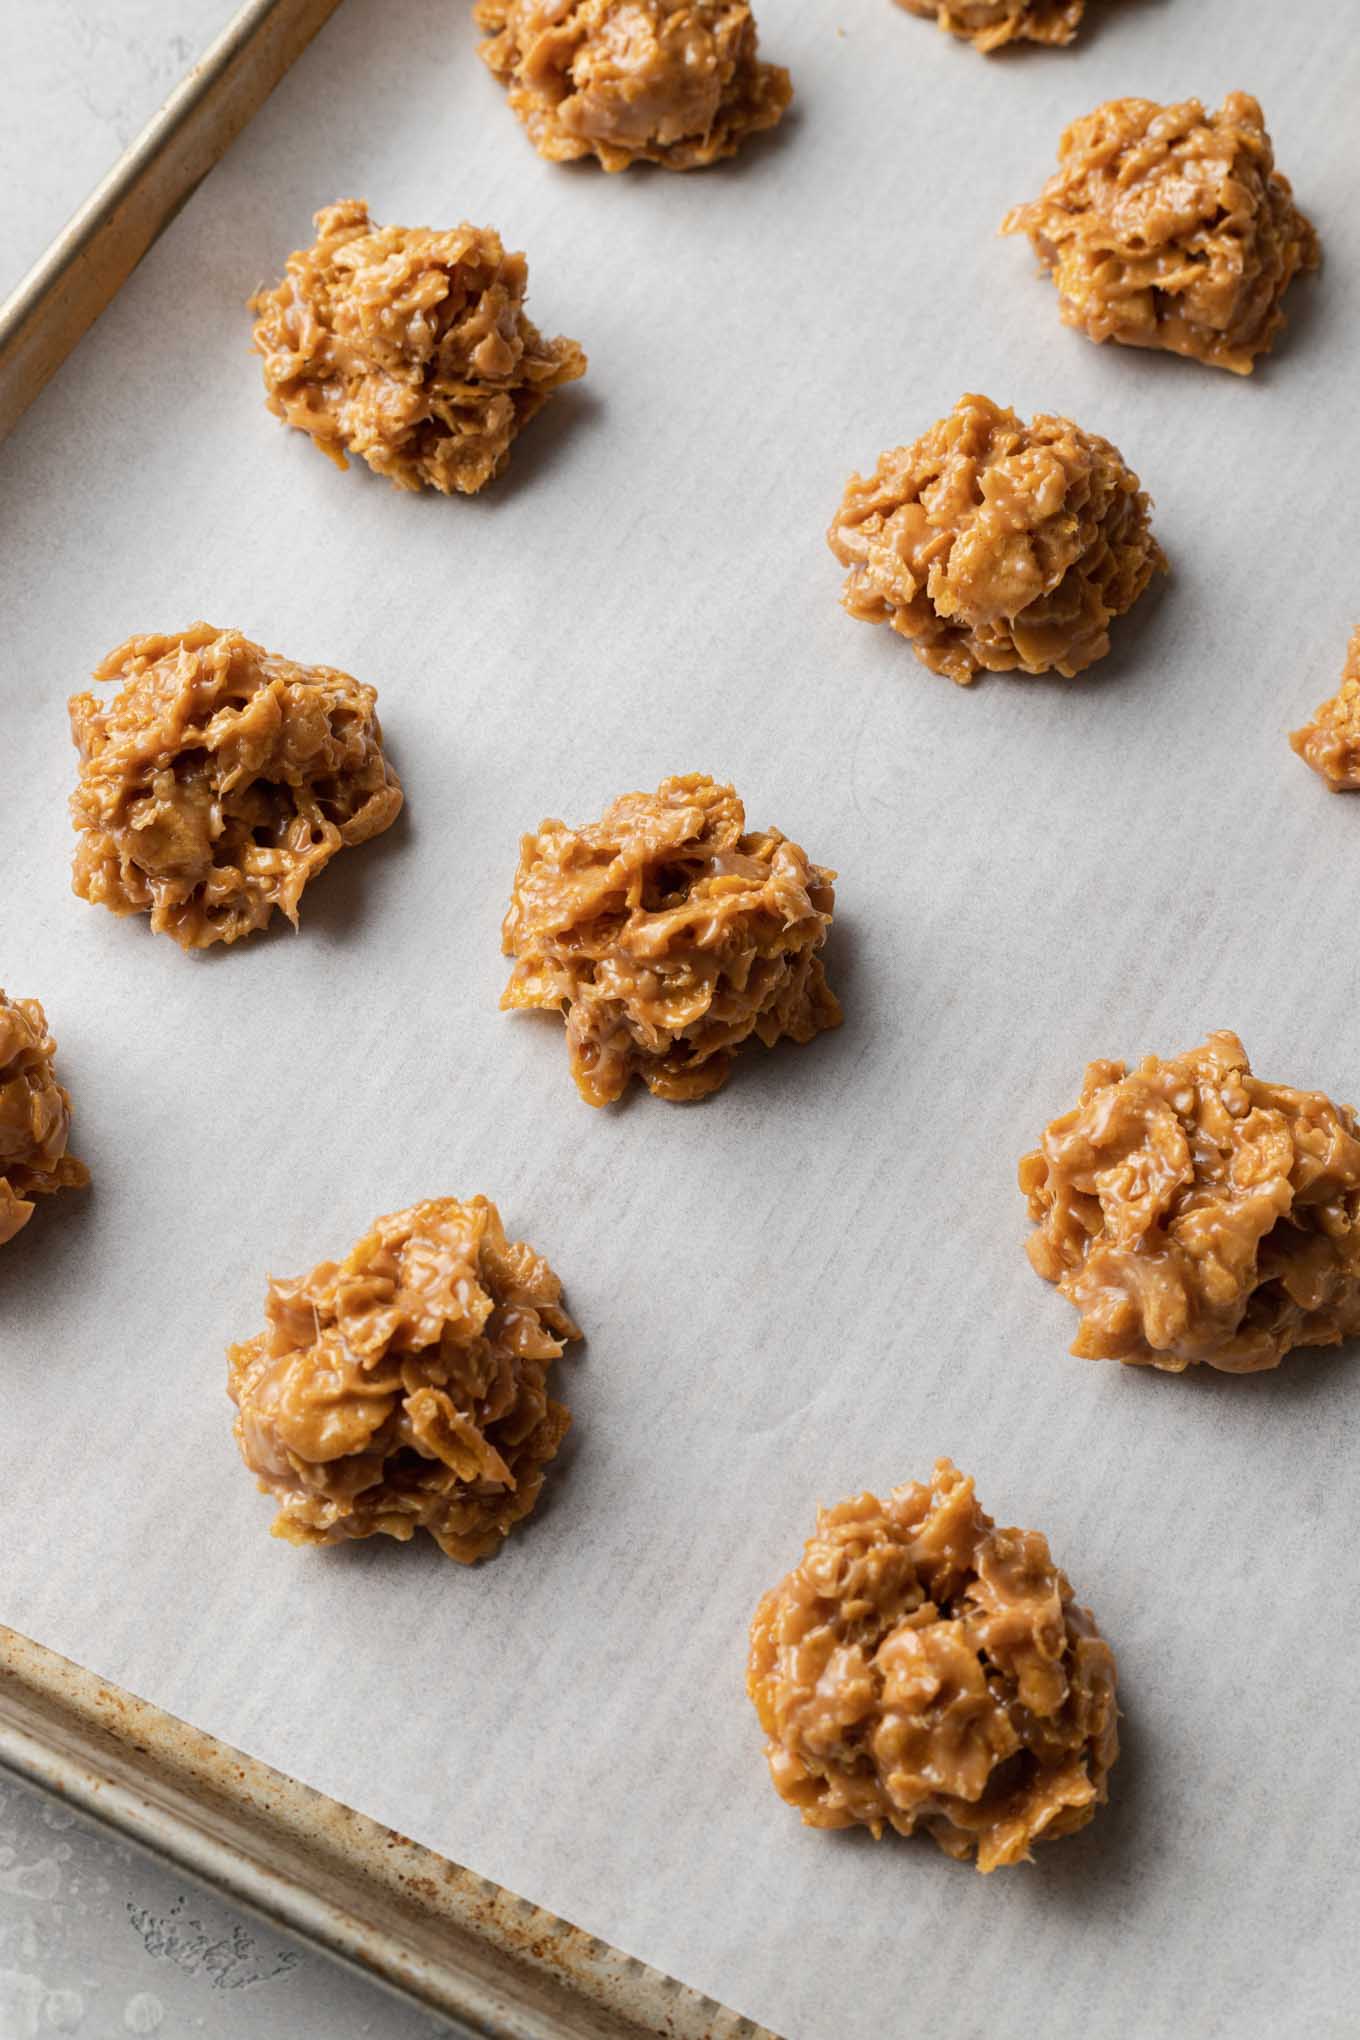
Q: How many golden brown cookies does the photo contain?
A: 12